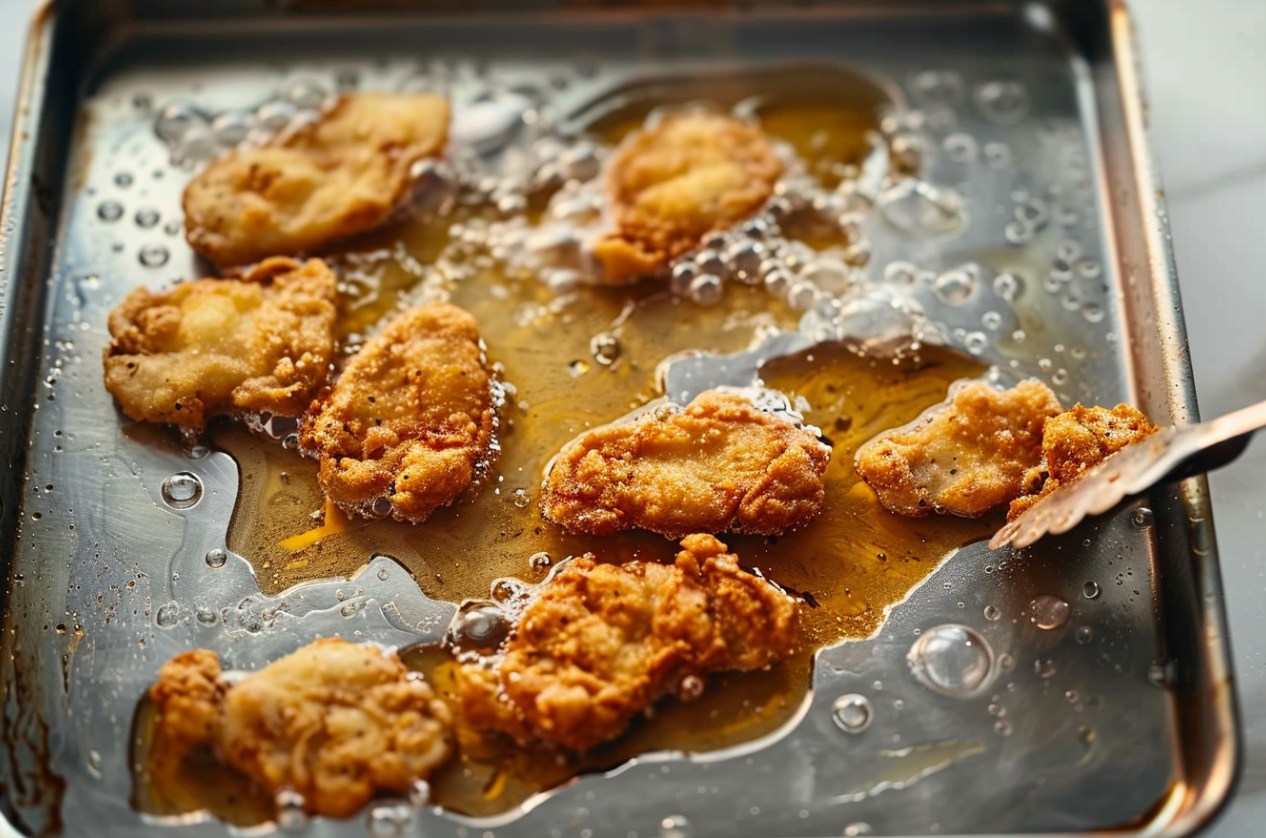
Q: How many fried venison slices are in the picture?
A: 8